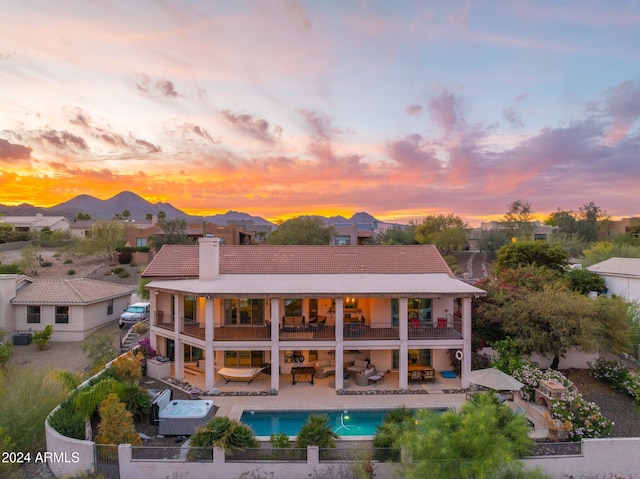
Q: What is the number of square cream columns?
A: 7